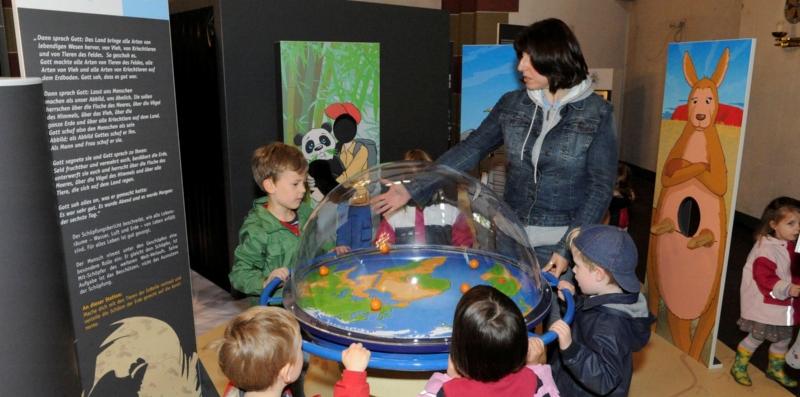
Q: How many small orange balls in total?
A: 5